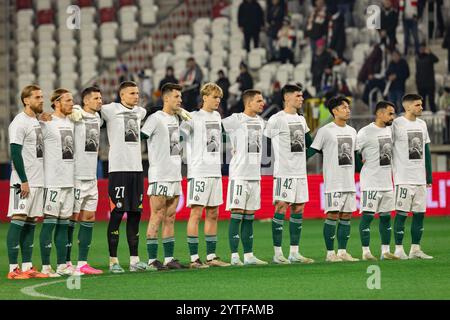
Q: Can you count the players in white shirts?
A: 11